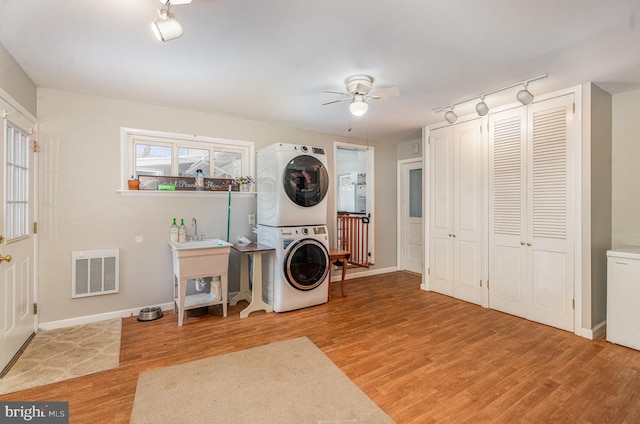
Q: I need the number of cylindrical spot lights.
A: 4